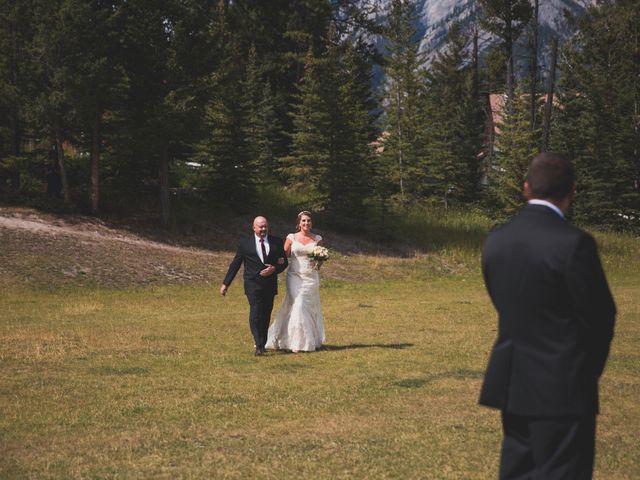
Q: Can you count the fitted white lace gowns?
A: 1